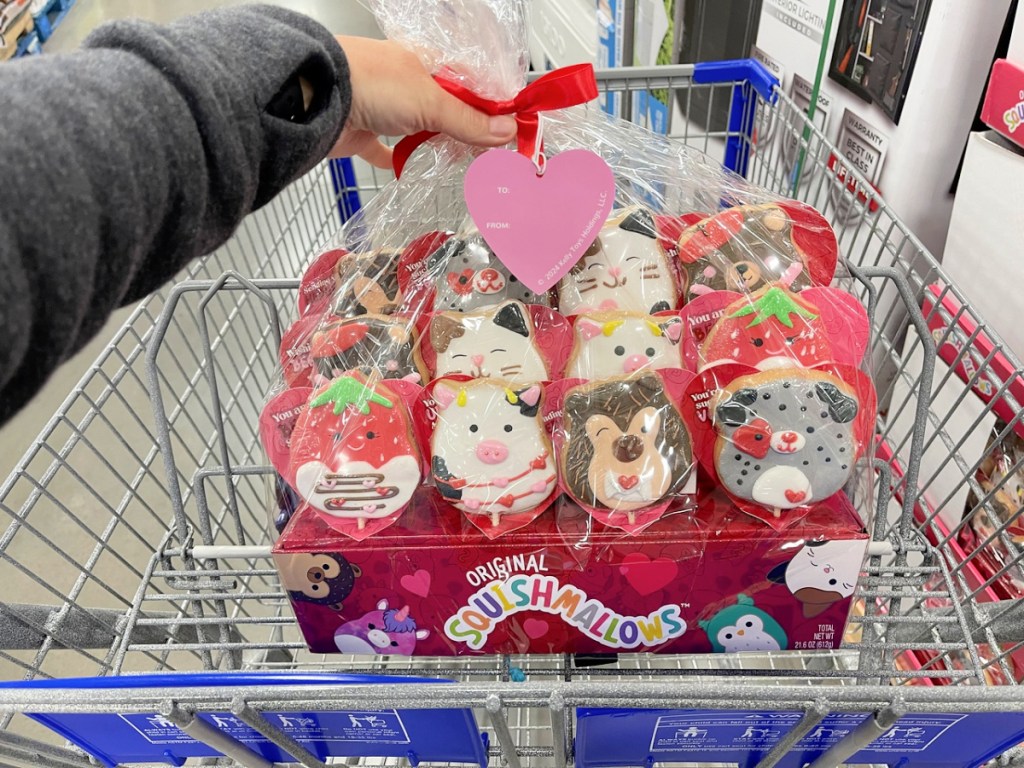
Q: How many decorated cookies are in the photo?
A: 12